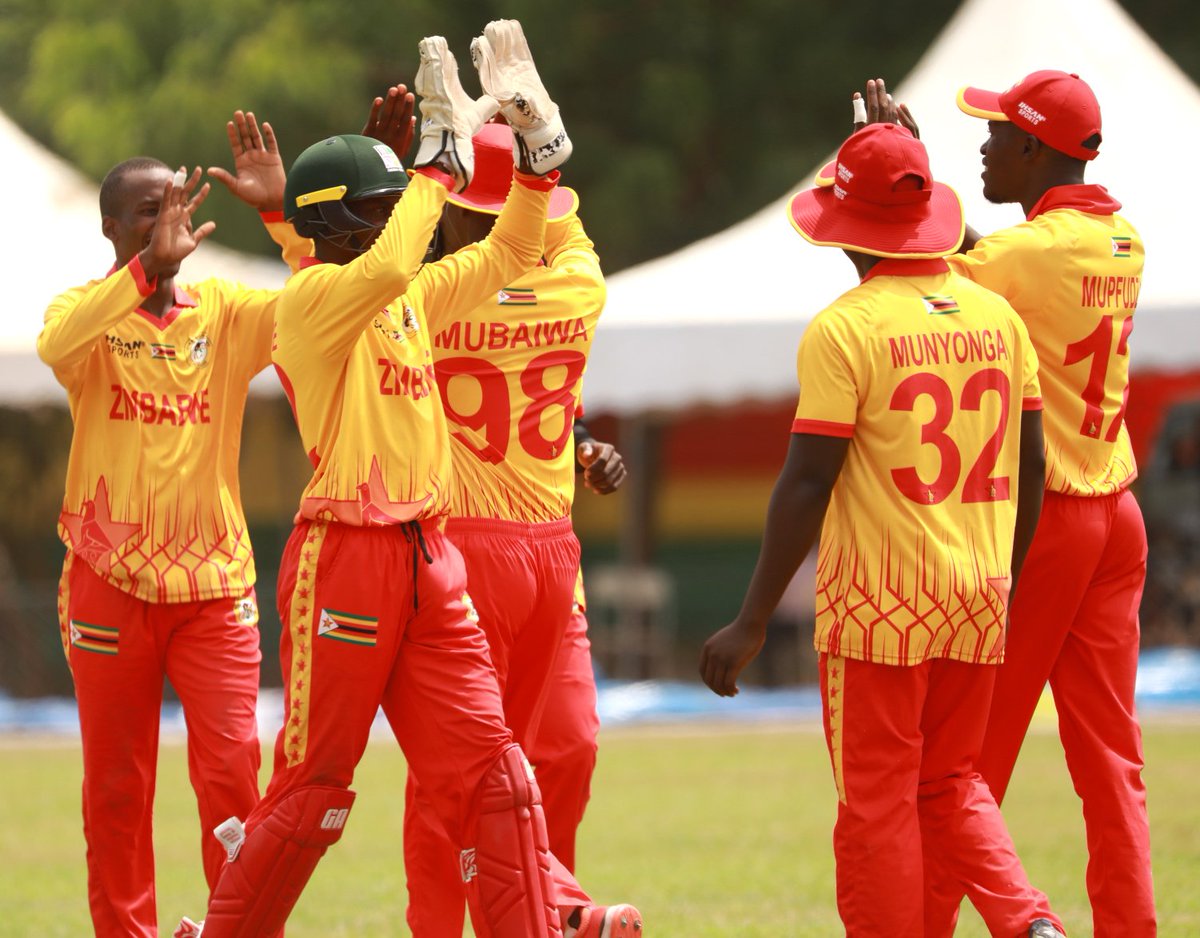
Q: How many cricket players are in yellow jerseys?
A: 5